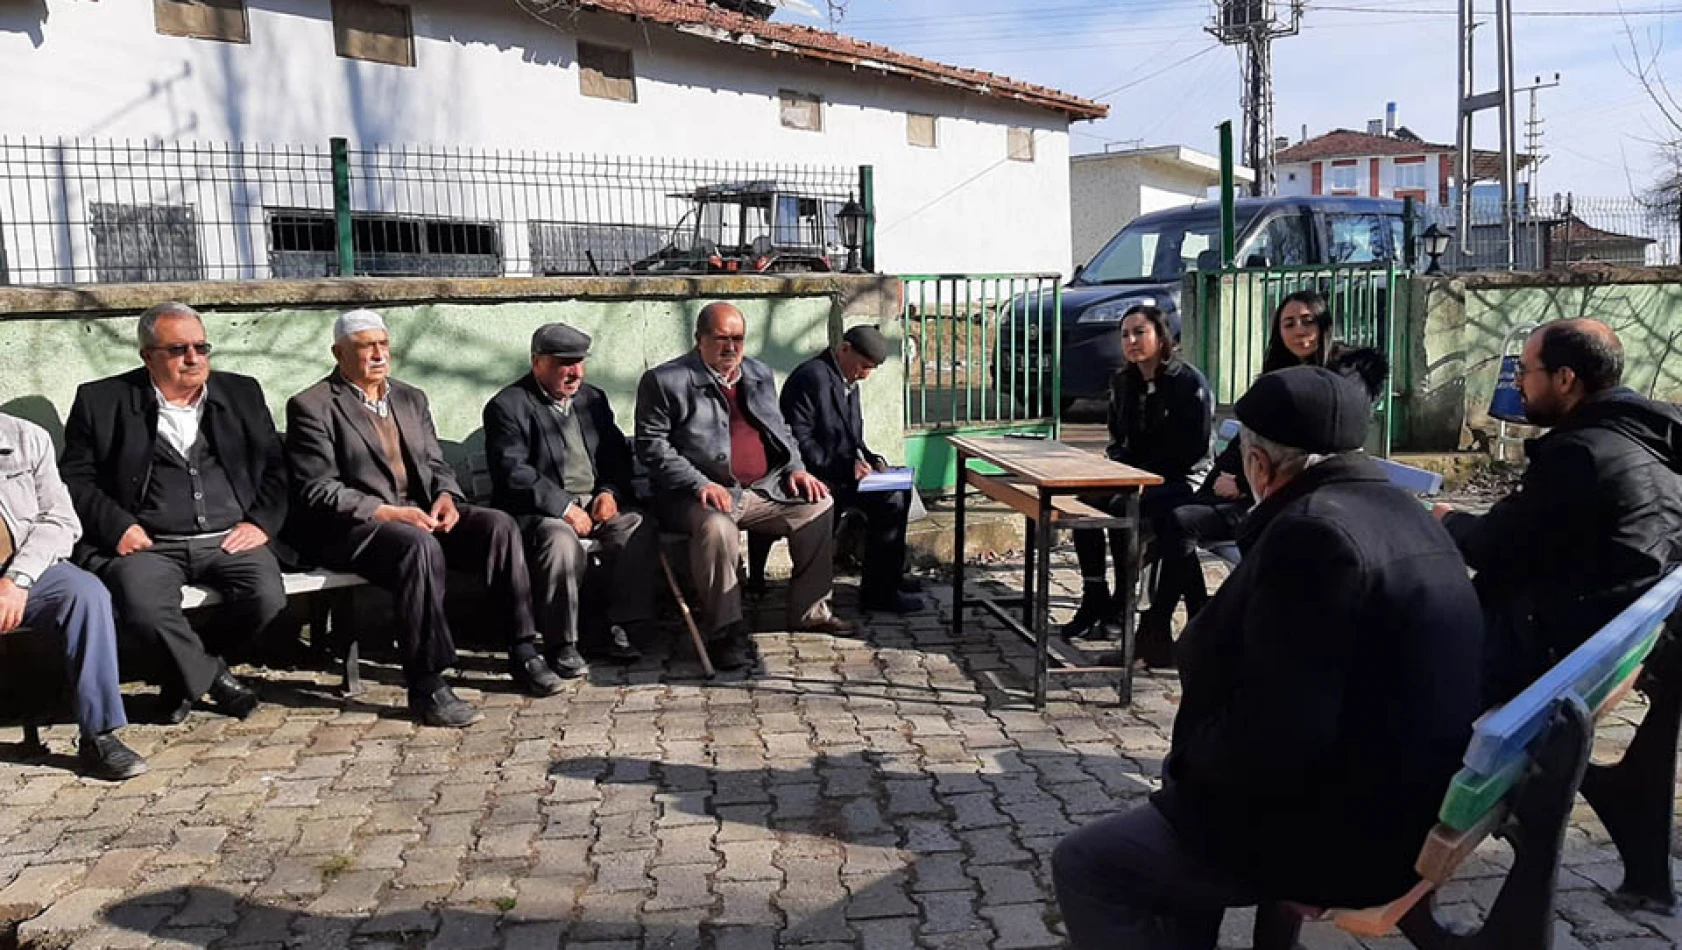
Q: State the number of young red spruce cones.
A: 0